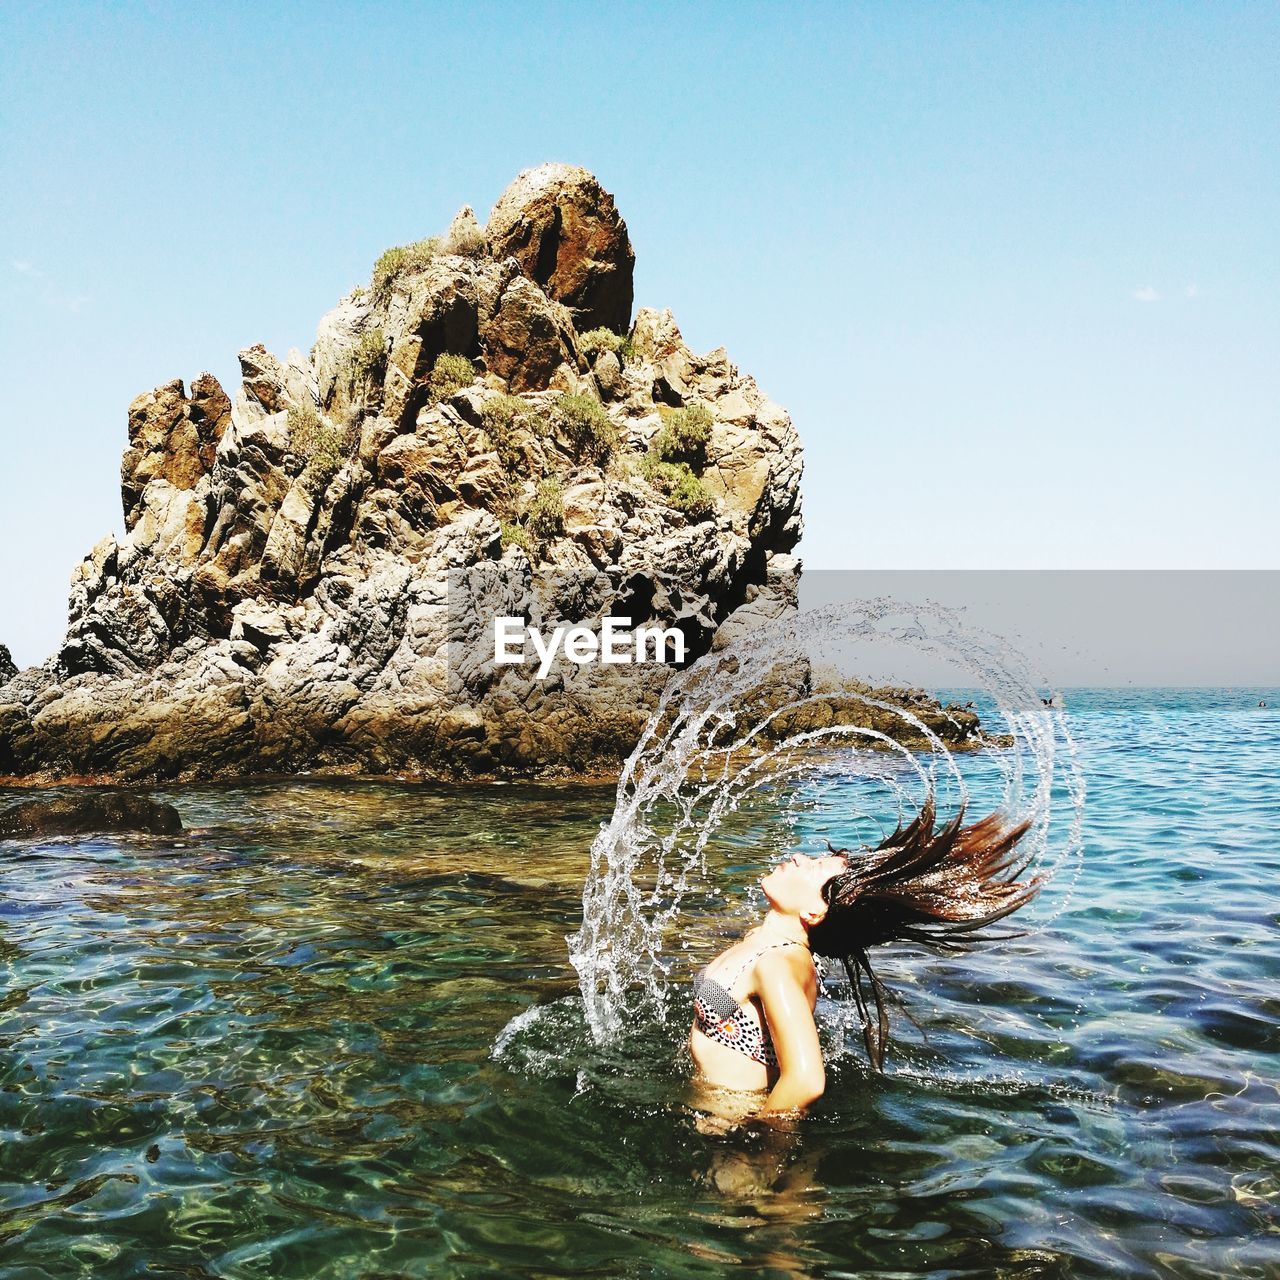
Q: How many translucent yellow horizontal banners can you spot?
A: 0